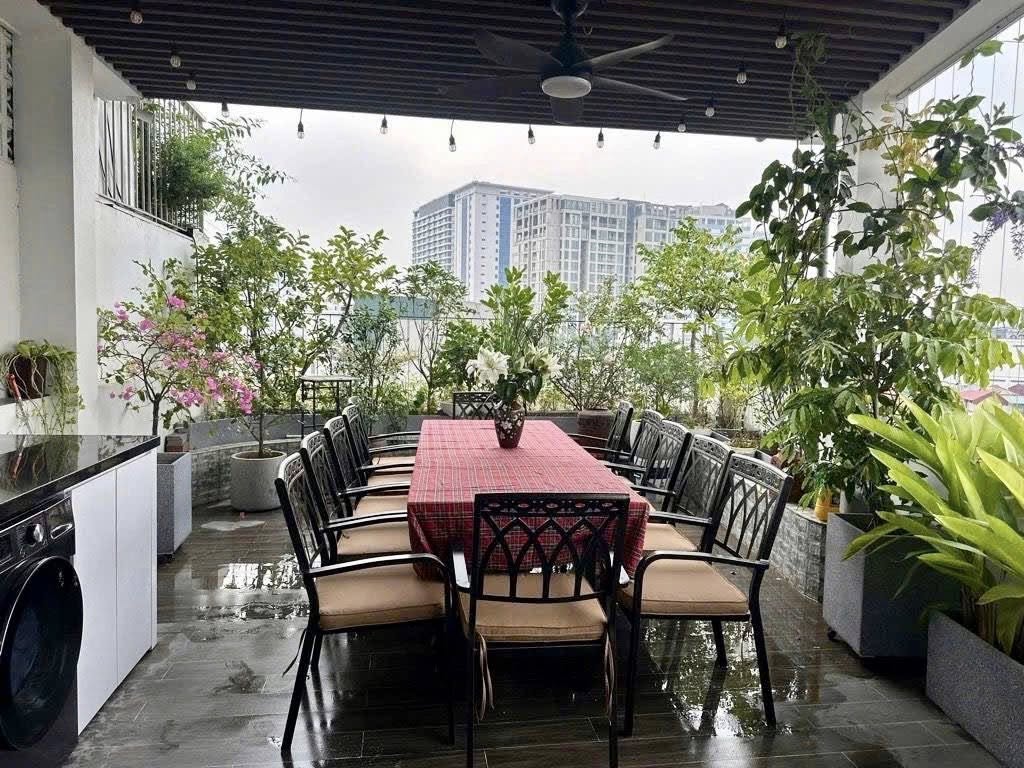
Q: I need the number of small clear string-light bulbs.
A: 14